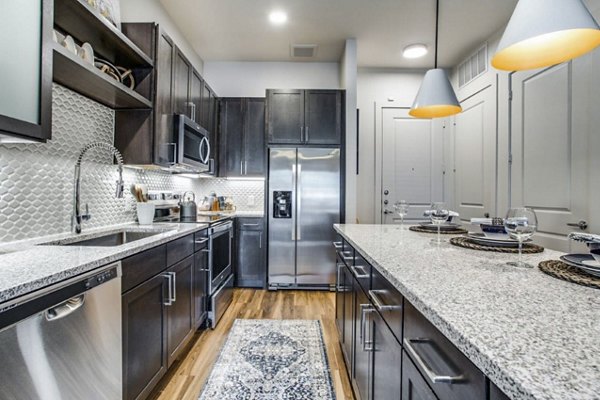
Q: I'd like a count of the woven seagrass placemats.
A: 3